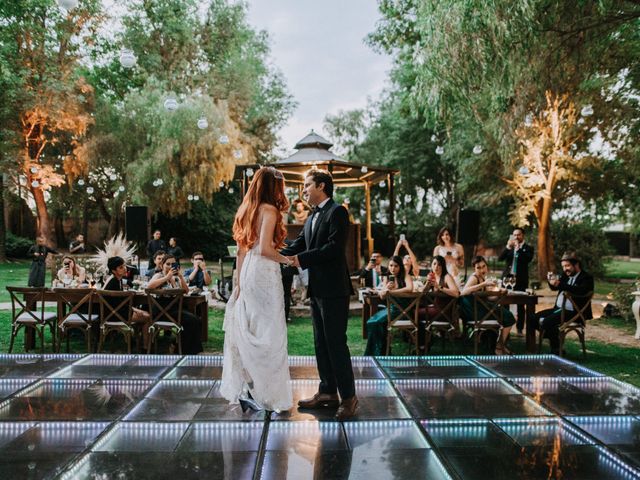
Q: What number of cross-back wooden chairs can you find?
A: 8